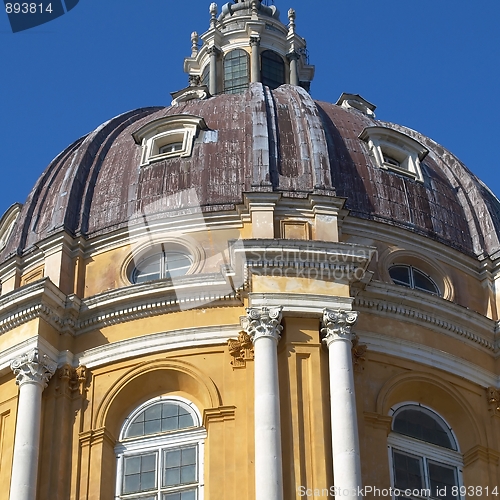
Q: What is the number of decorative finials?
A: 4